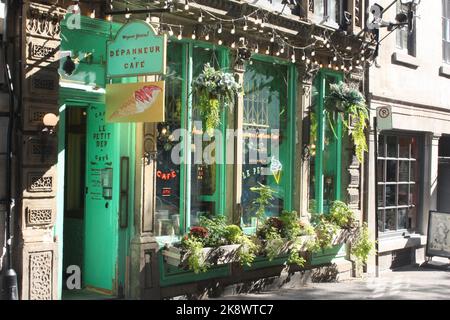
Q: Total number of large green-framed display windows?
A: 3